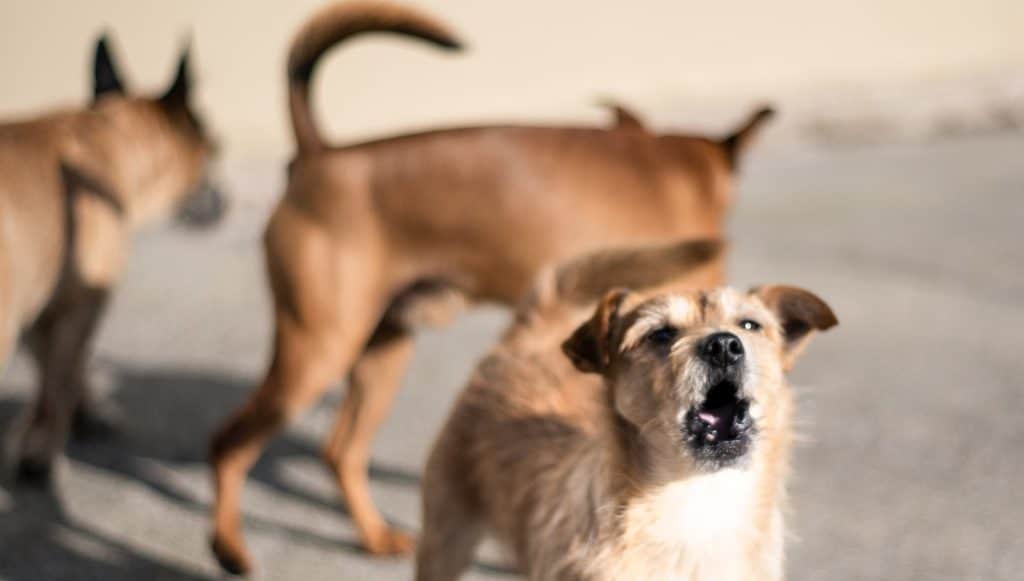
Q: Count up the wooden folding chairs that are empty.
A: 0